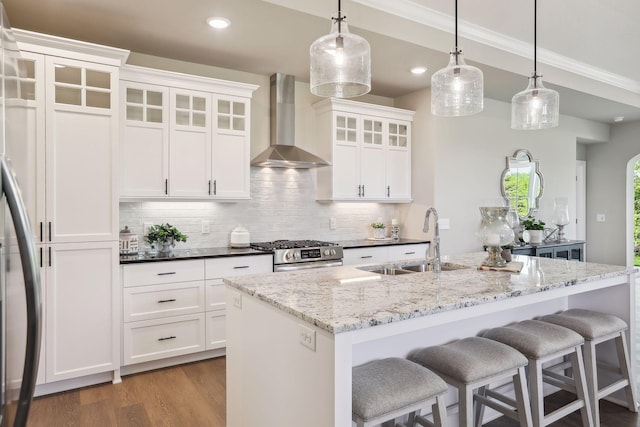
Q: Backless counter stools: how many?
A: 4